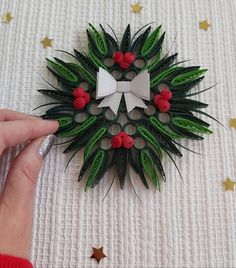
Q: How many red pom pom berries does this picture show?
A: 12